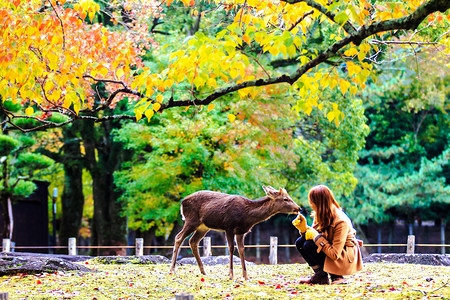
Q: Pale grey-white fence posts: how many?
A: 6